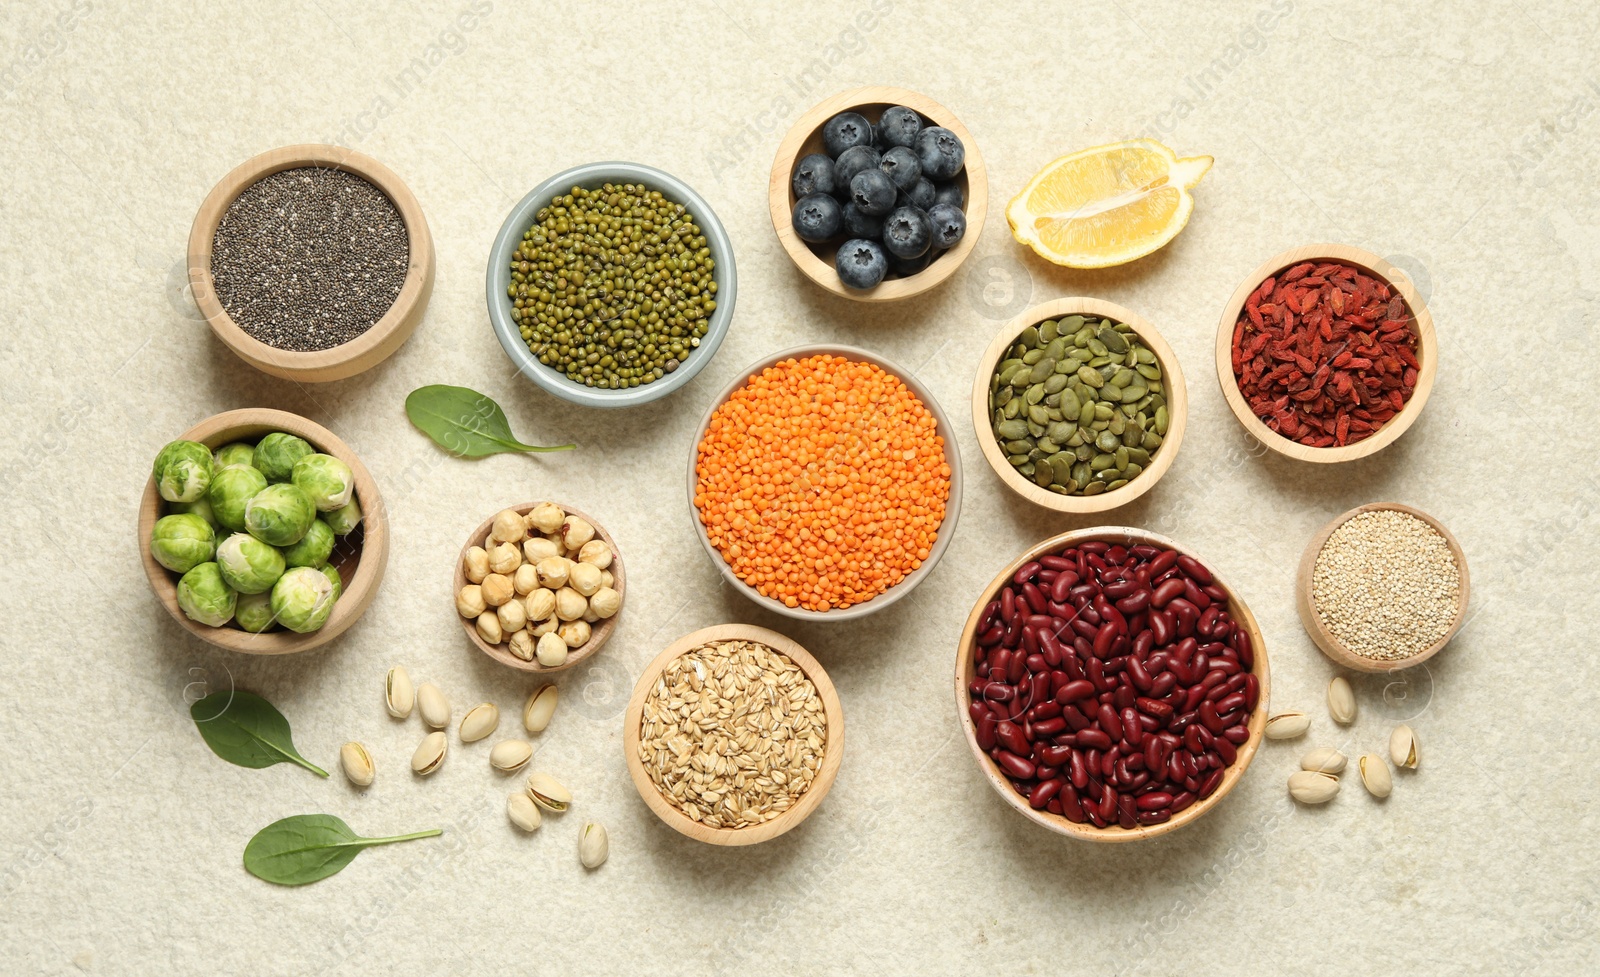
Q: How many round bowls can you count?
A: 11